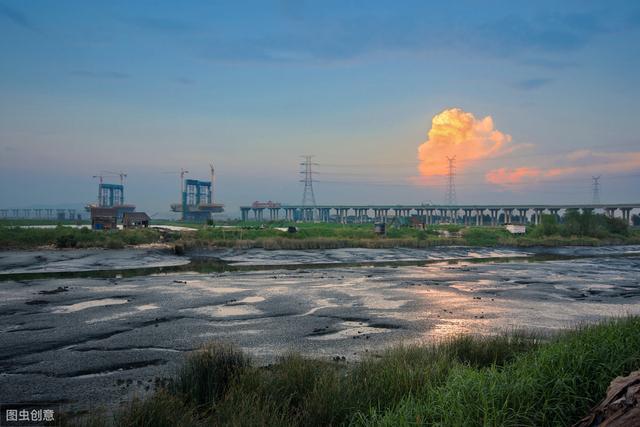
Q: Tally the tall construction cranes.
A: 4